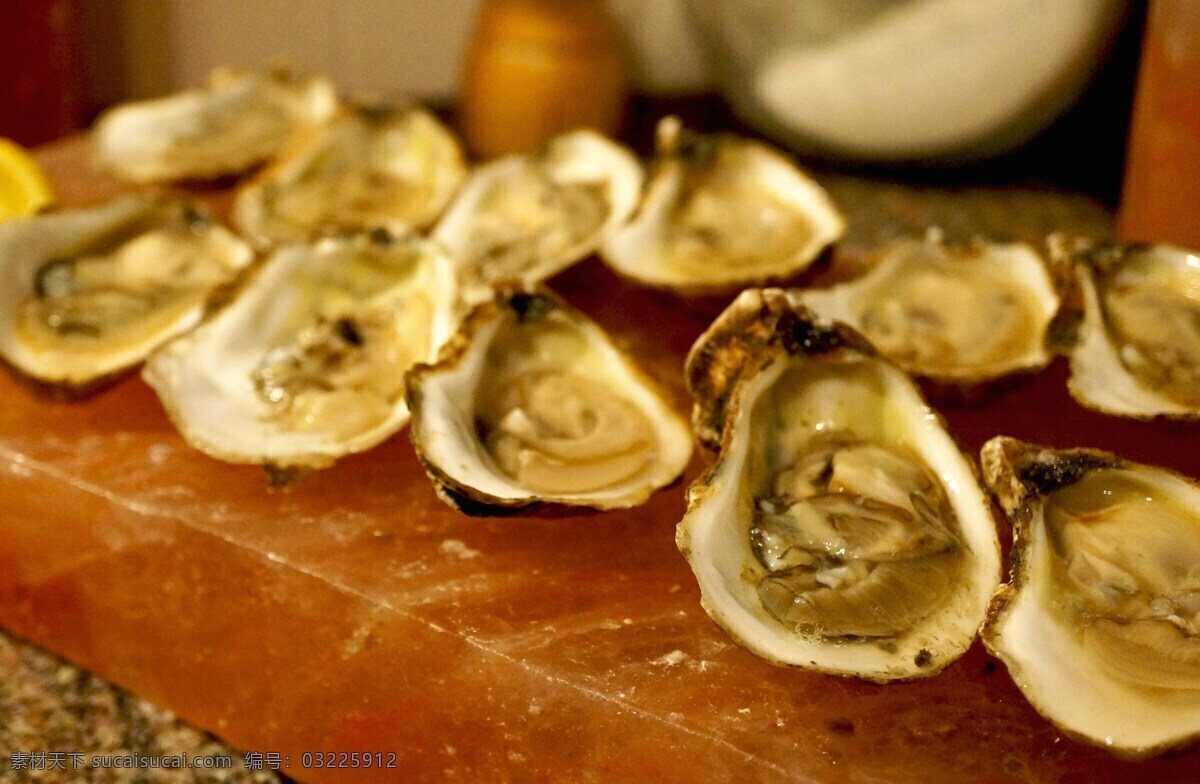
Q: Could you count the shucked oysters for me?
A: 11